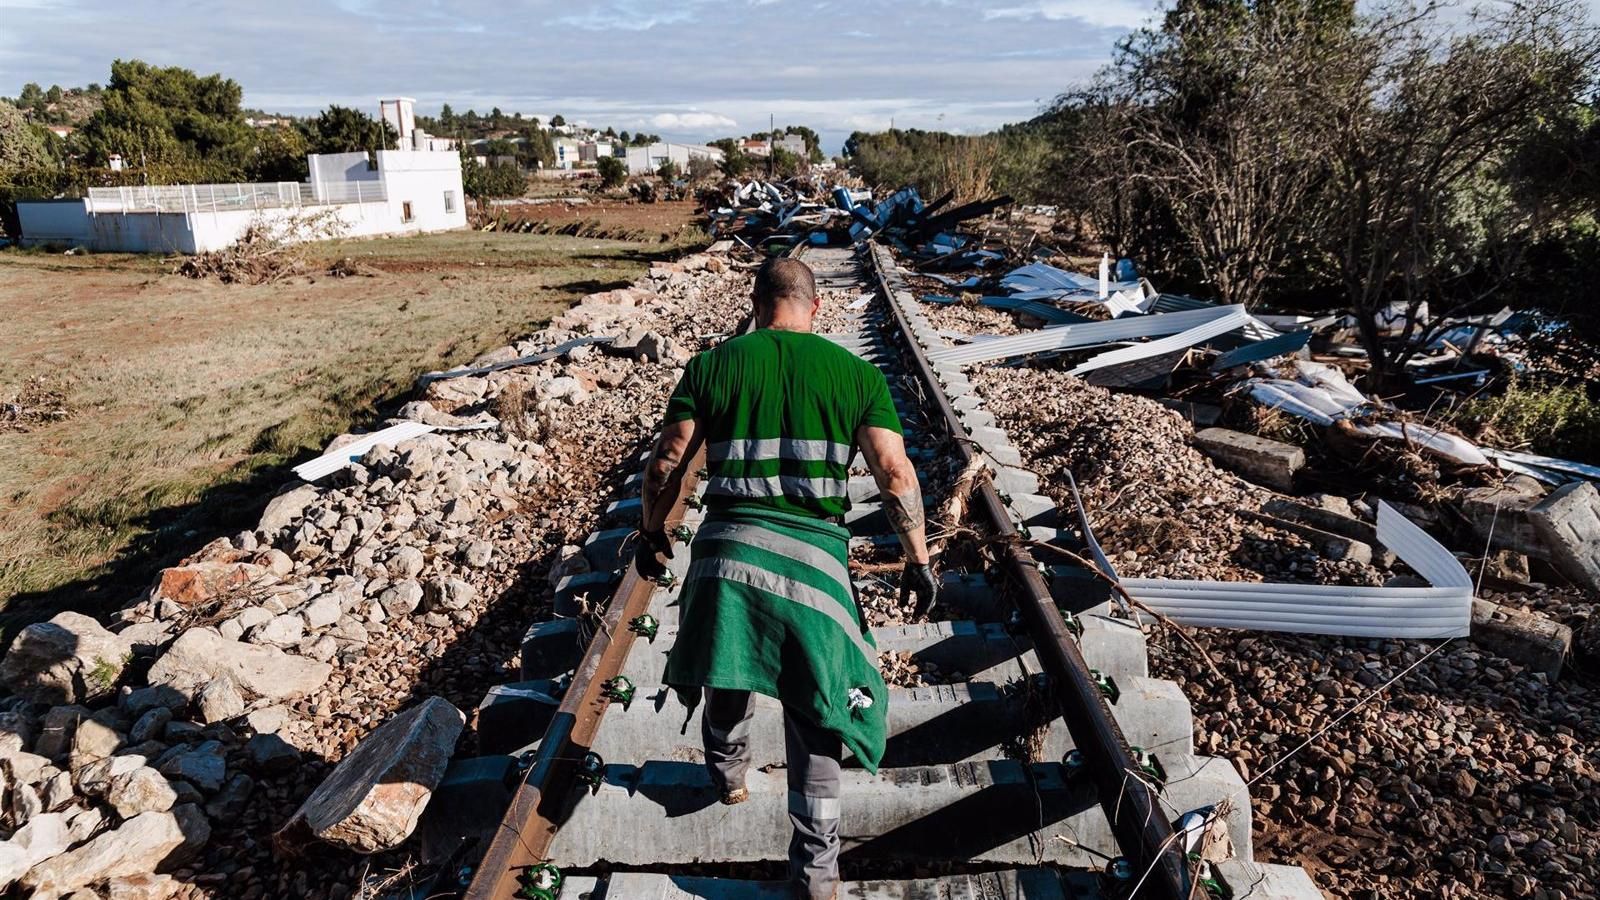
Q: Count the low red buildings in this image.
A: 0